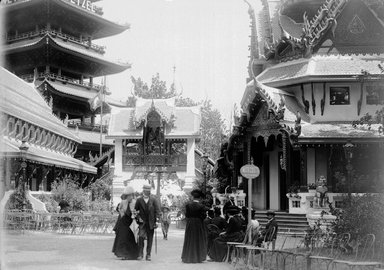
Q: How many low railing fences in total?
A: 2